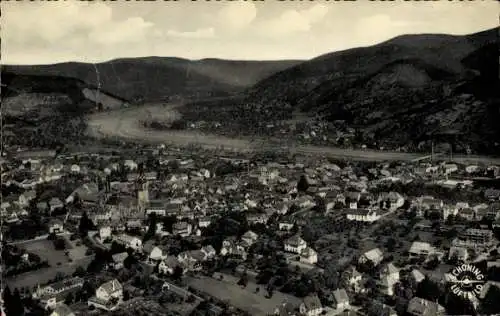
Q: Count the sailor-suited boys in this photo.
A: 0